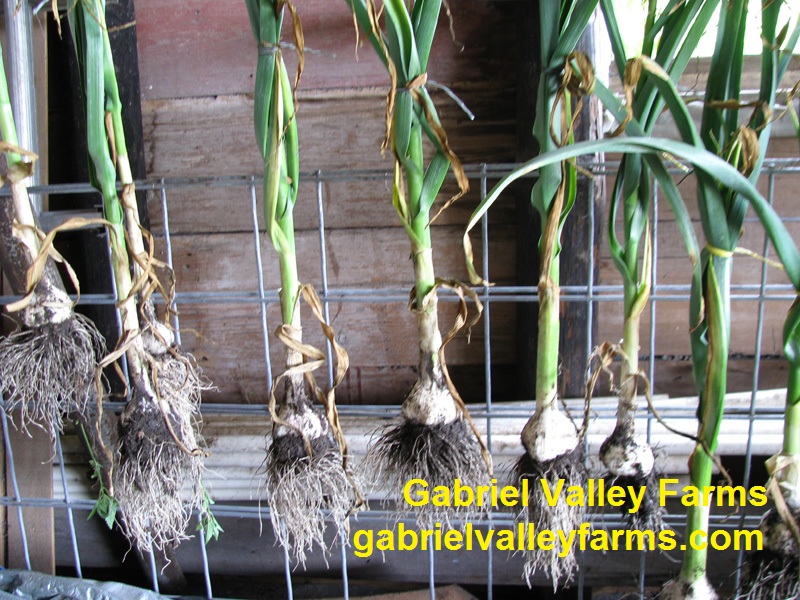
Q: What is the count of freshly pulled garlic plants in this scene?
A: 9